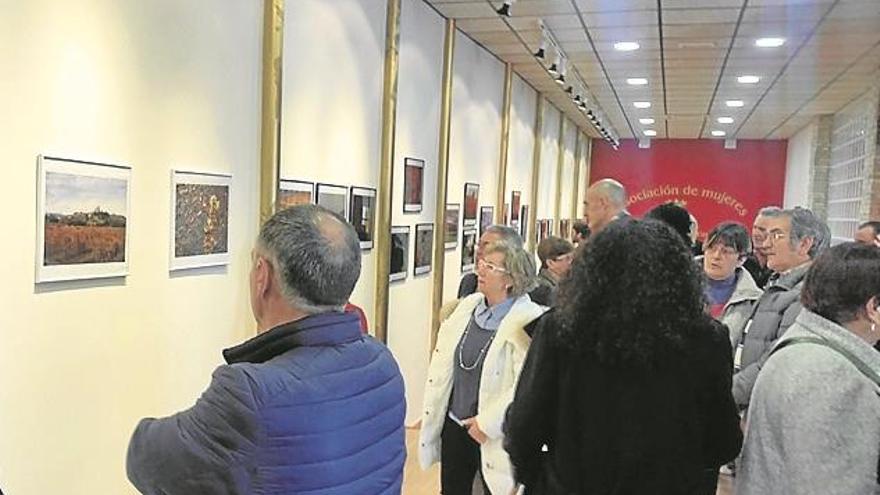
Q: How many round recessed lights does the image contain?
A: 10